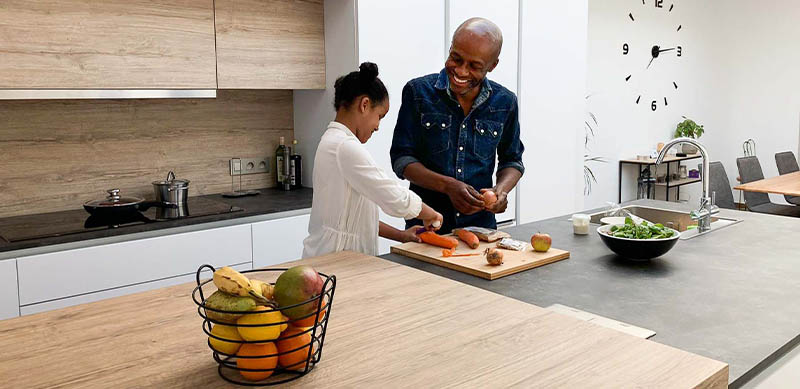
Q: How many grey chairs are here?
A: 3